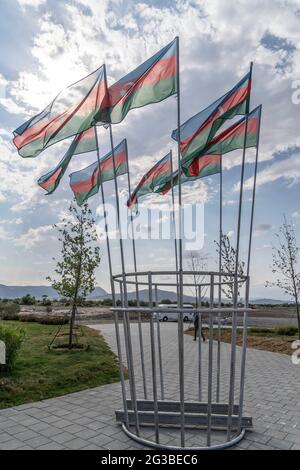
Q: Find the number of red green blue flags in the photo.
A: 8